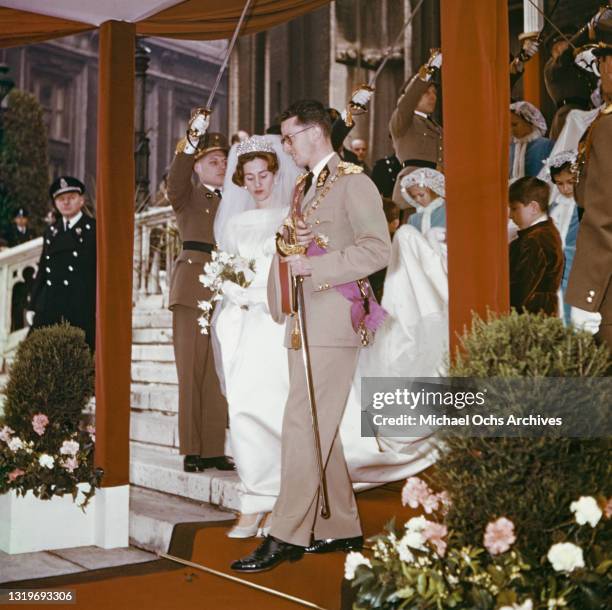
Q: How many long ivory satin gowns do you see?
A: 1